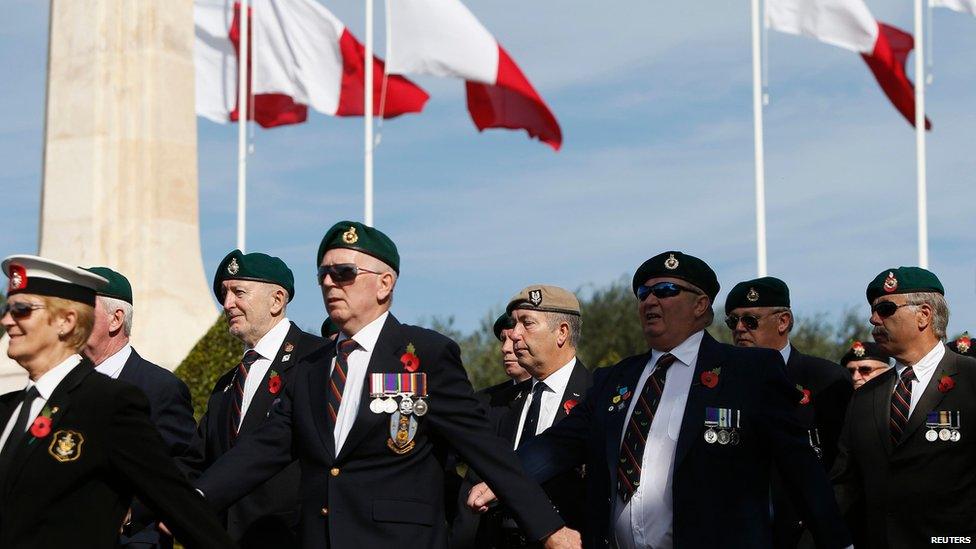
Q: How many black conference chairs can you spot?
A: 0